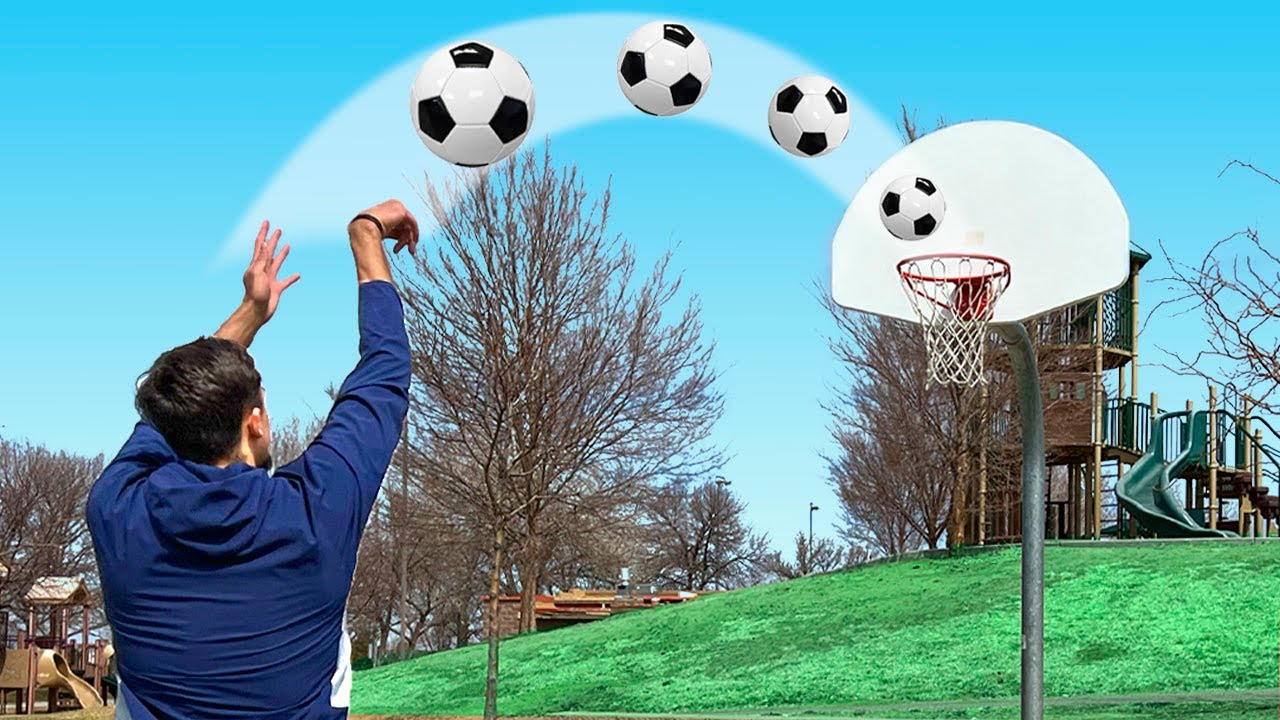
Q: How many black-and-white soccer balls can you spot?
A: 4